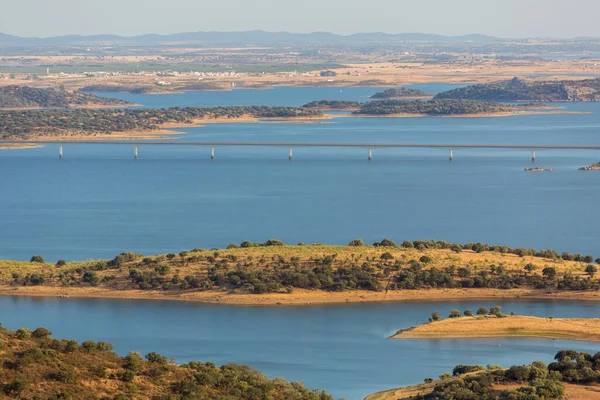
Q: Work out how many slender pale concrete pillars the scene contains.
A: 7